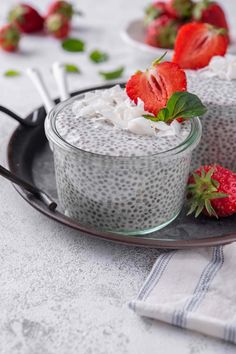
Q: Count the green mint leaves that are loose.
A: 5